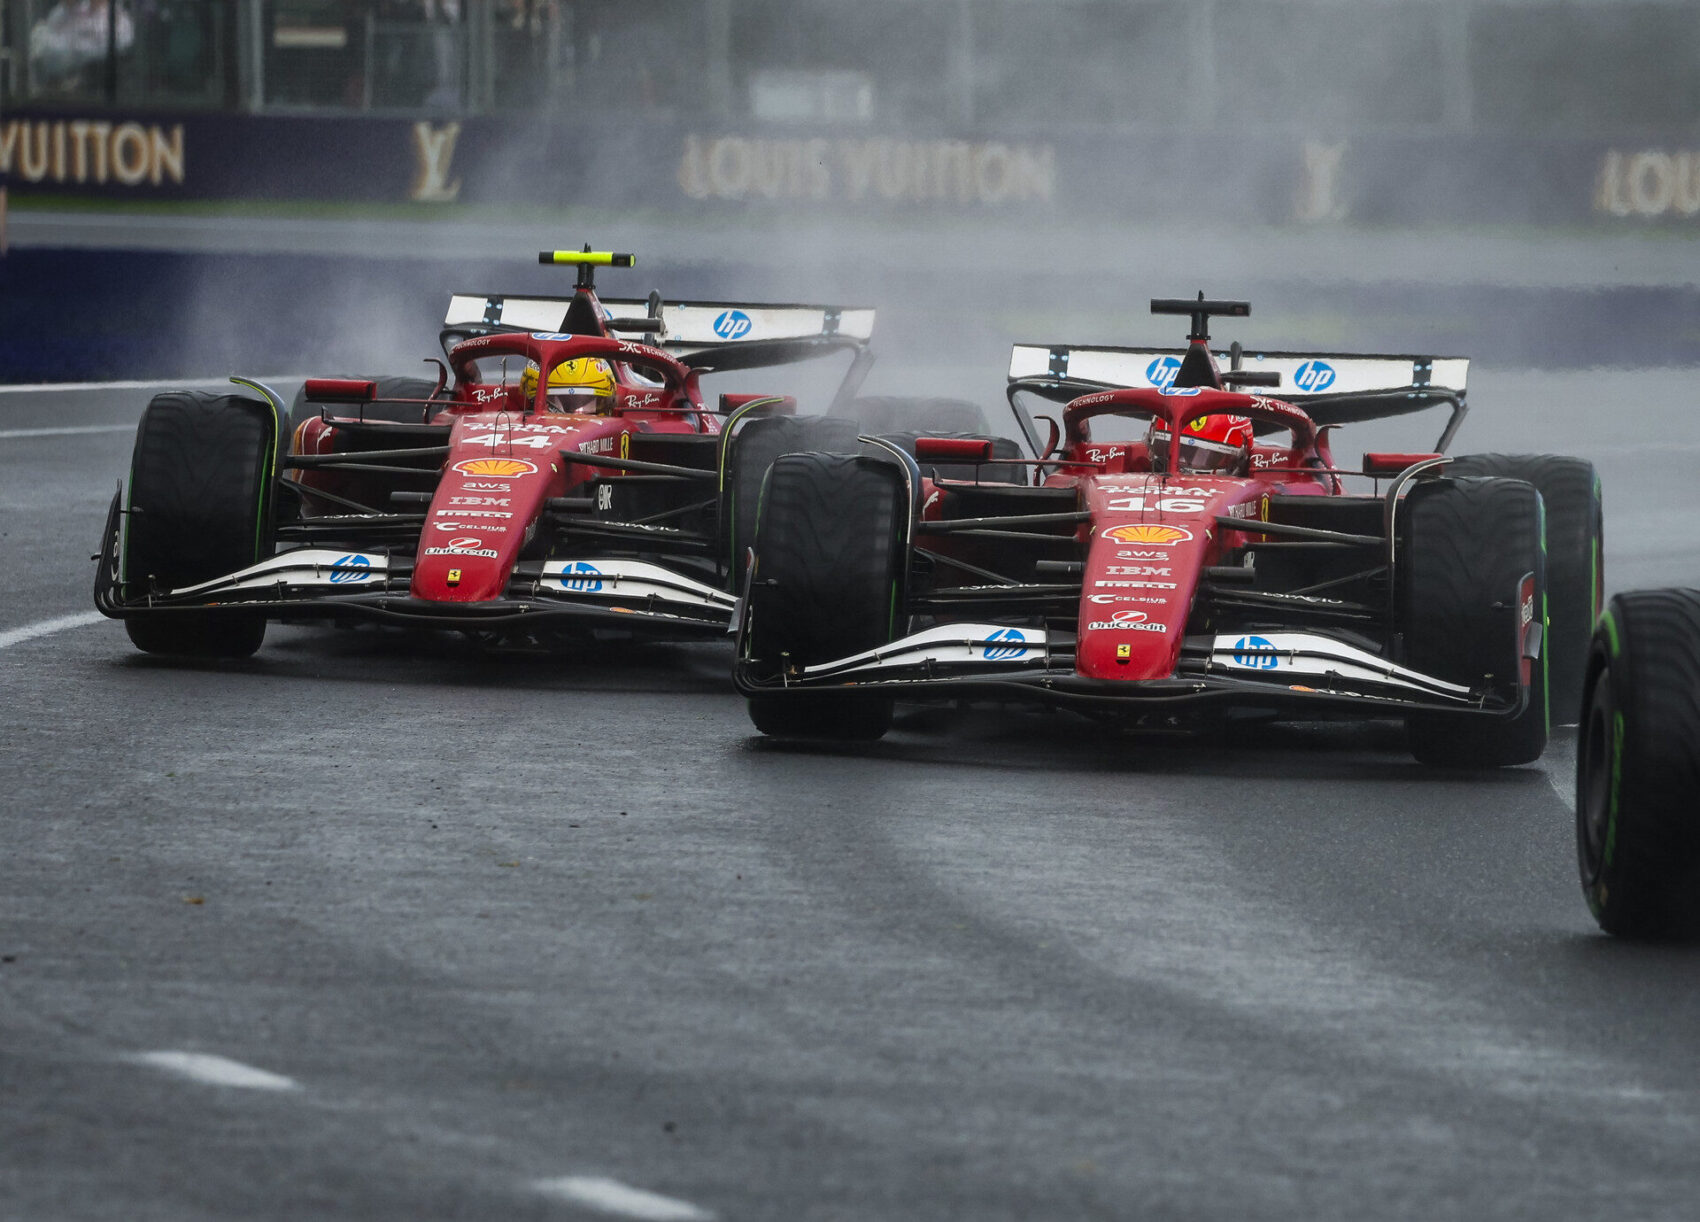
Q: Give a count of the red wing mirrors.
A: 4